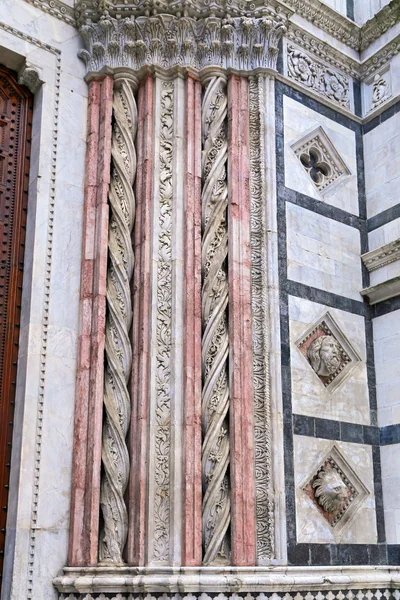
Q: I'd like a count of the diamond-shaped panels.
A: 3